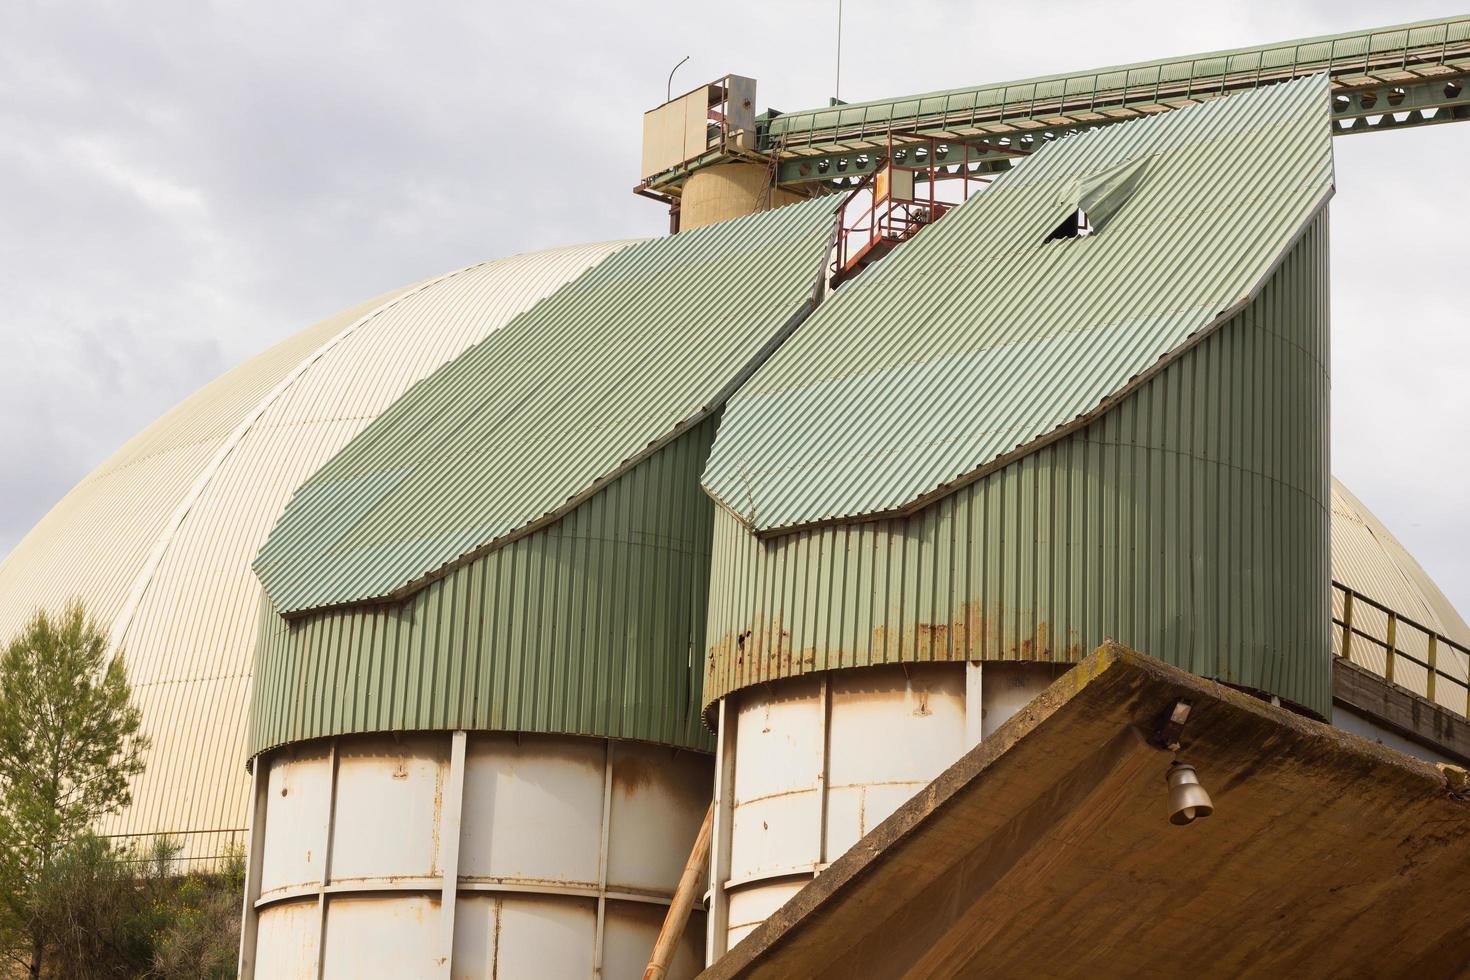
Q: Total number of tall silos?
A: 2